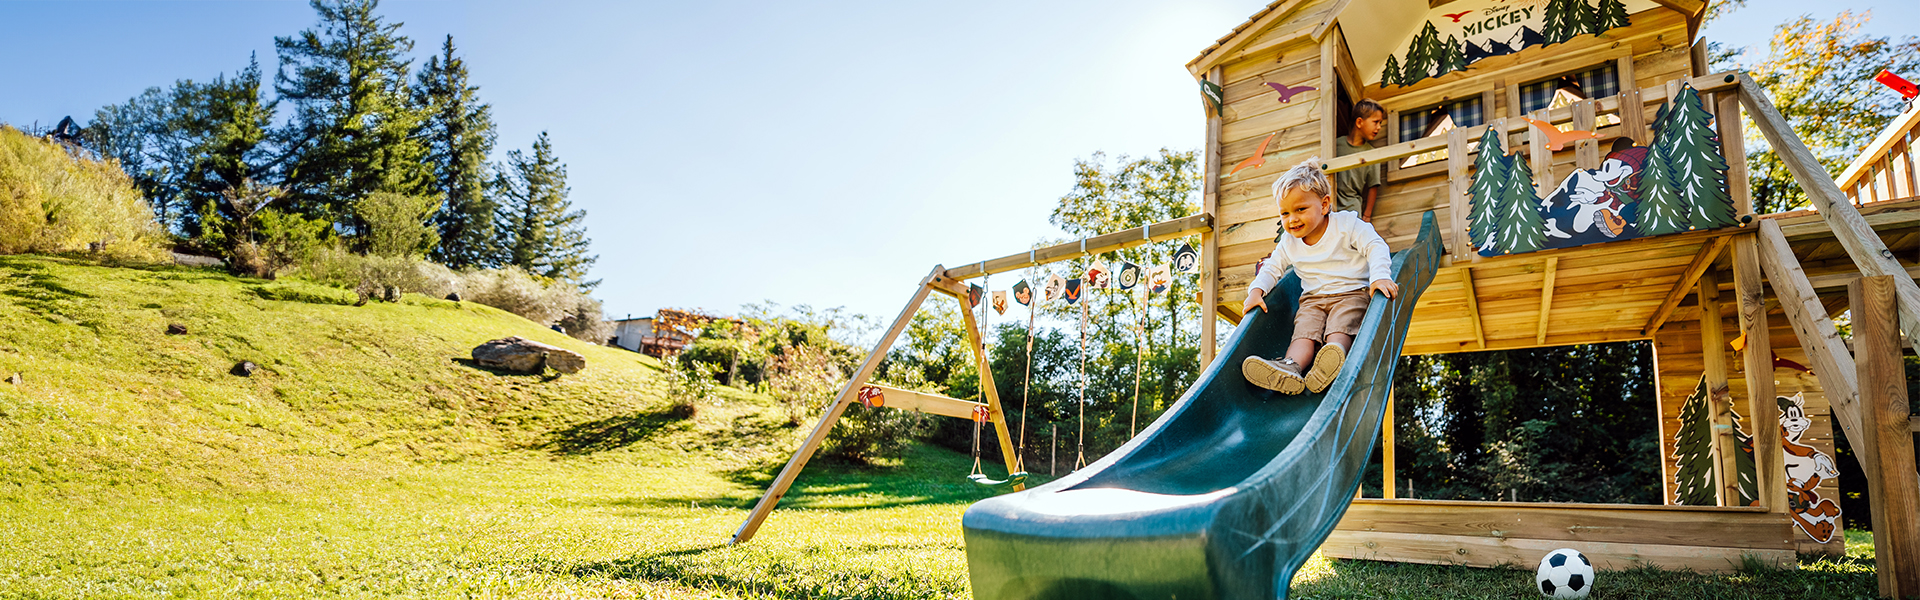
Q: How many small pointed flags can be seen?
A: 9